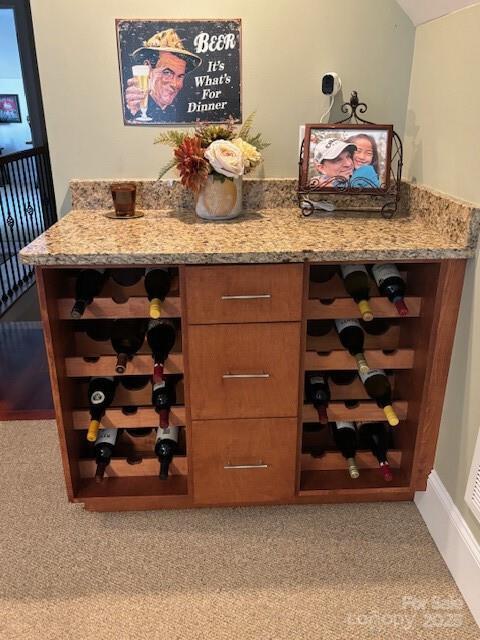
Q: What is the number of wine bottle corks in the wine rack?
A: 15